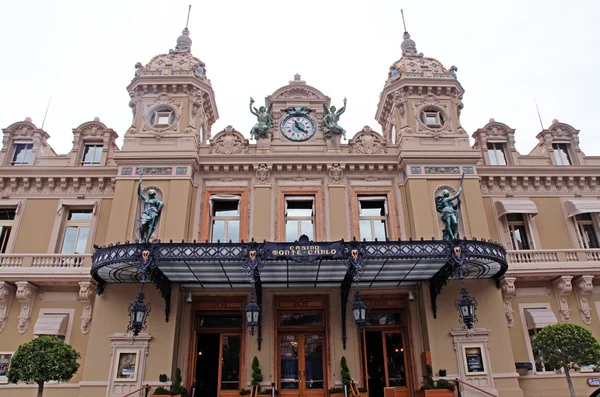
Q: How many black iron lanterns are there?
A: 4